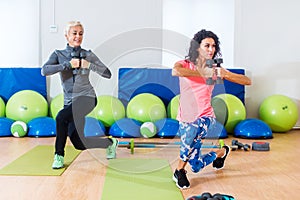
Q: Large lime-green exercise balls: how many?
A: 8